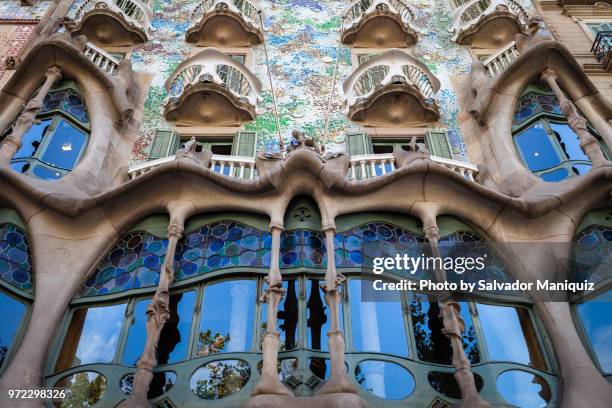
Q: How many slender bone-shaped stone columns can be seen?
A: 6